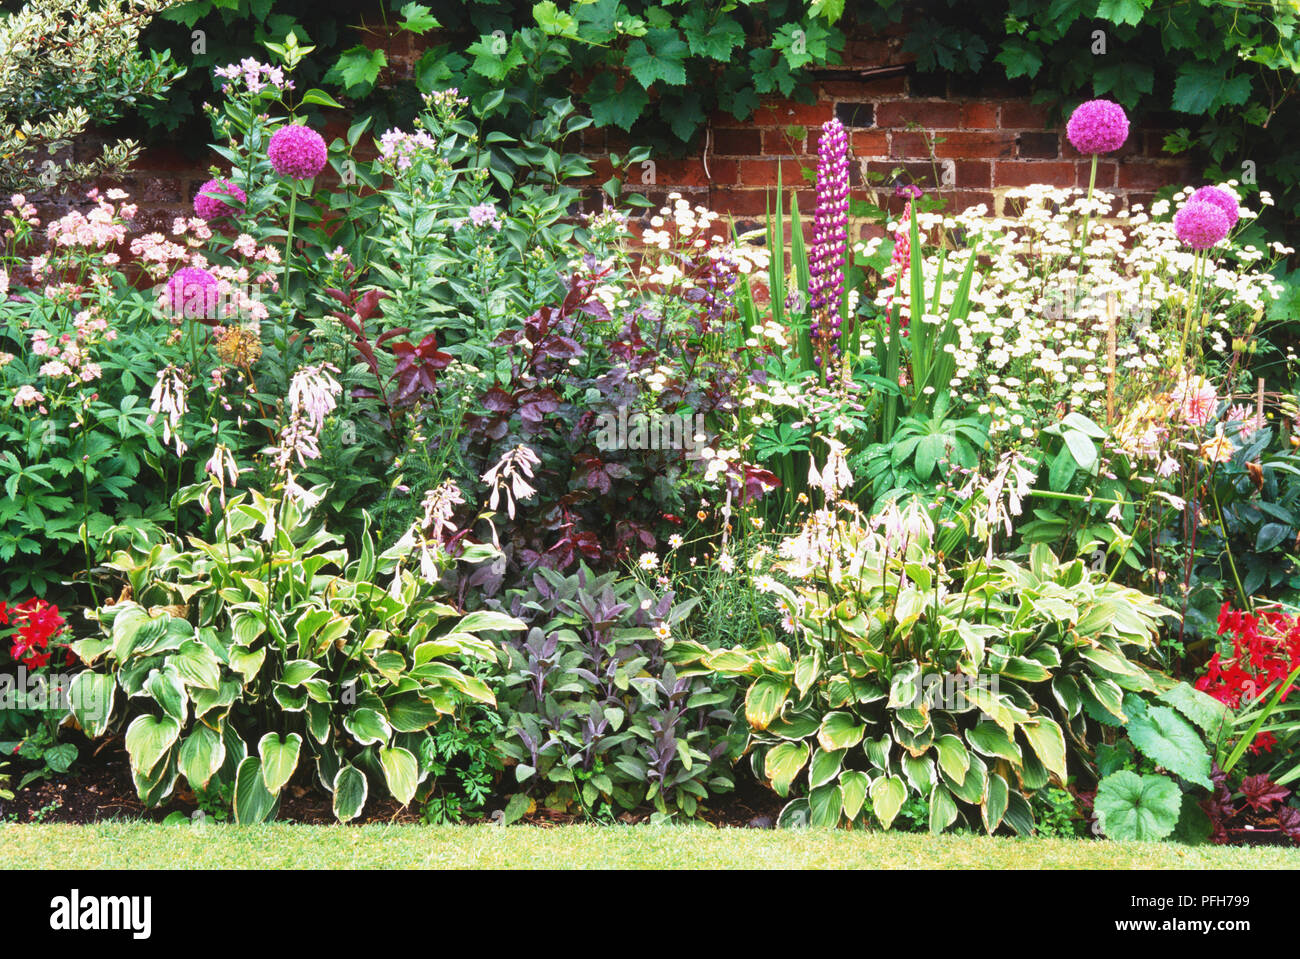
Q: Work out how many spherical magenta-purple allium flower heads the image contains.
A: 6